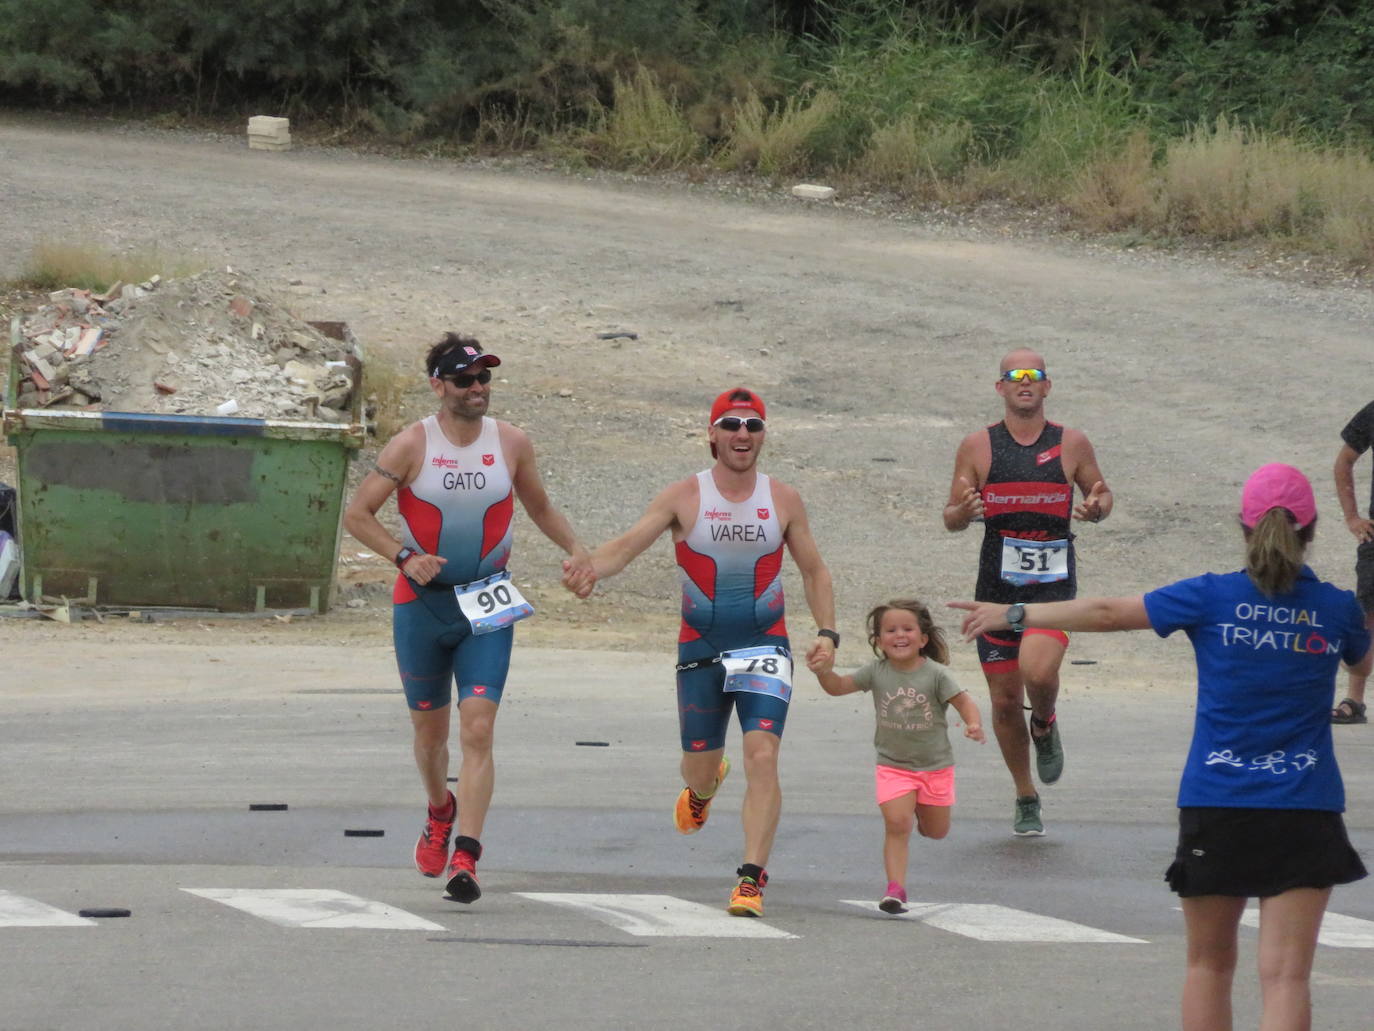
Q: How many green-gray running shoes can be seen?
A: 2